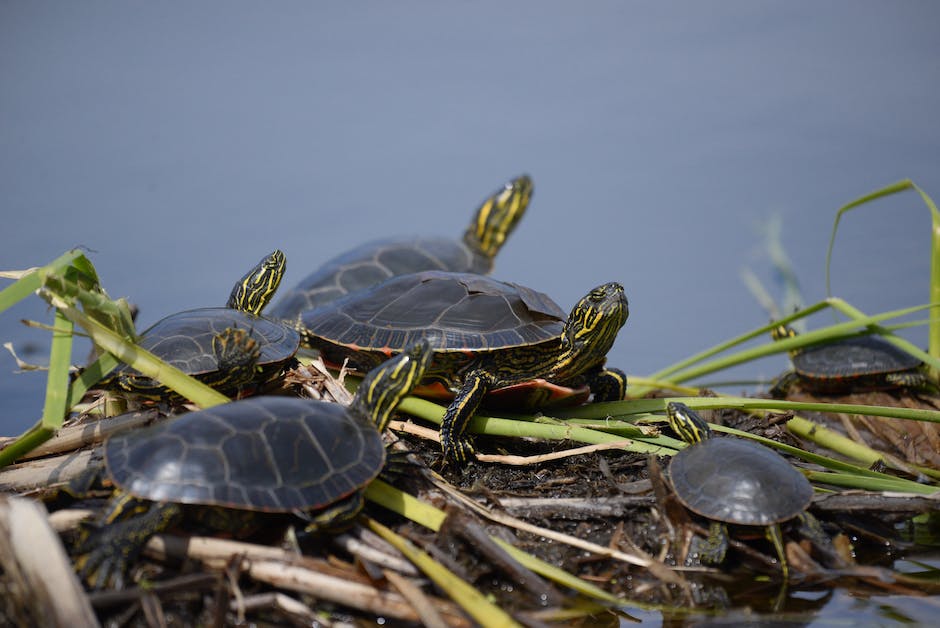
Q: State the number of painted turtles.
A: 6